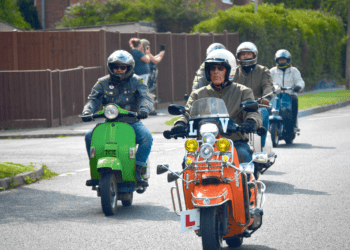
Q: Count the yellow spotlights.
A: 4